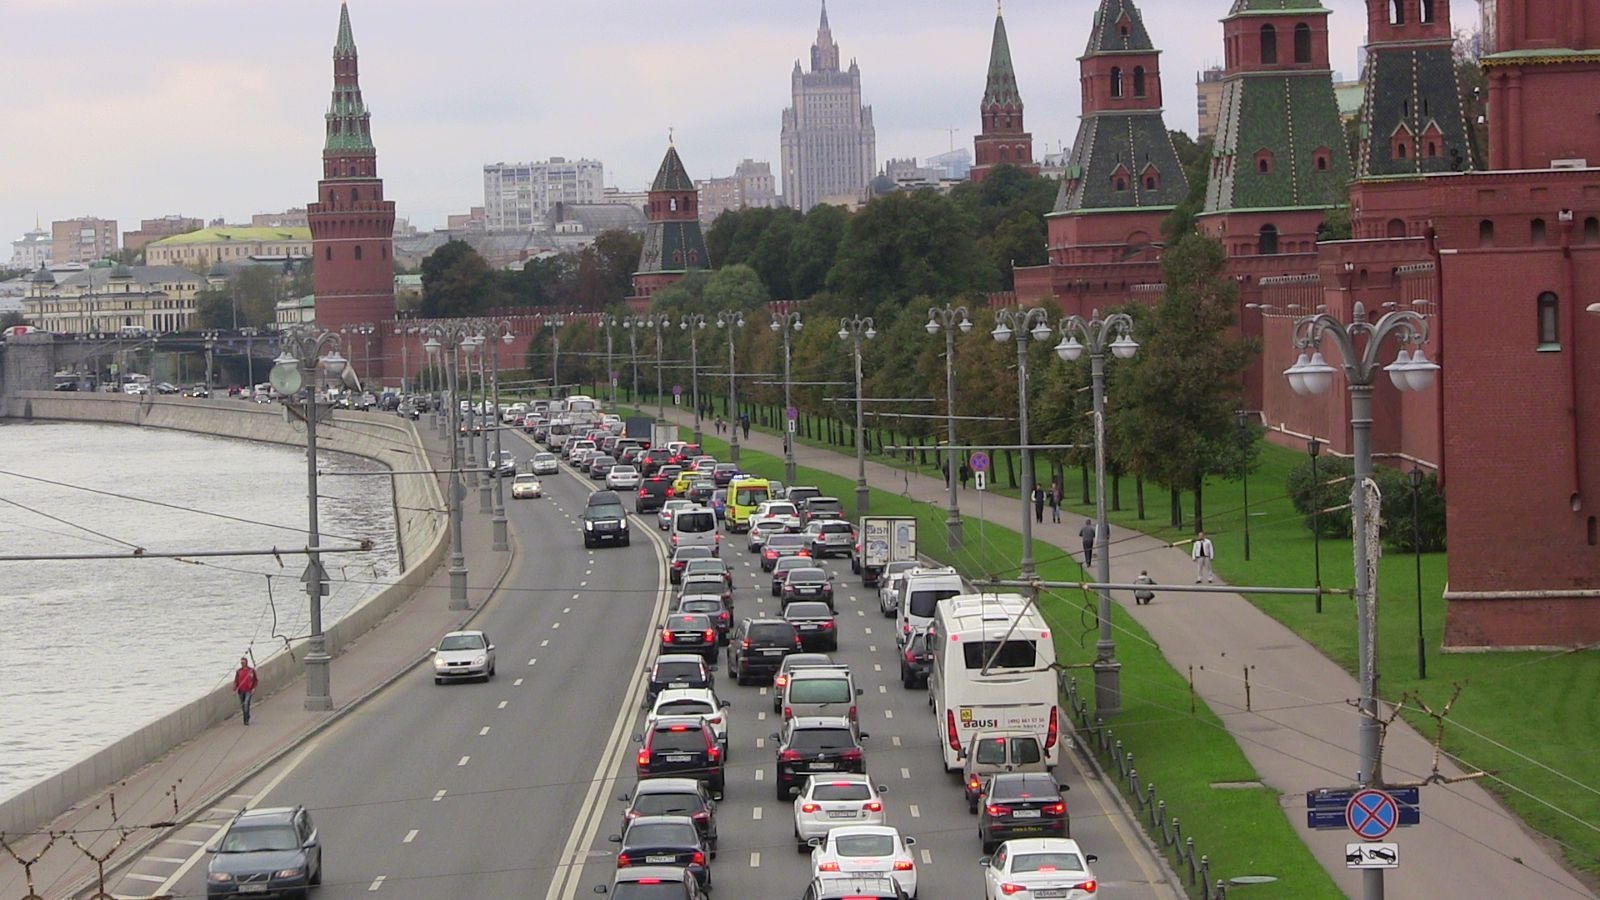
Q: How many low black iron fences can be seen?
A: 1